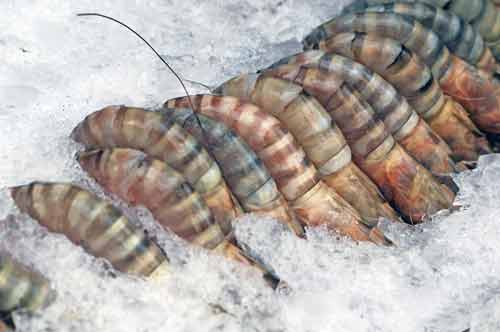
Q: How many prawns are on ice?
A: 13